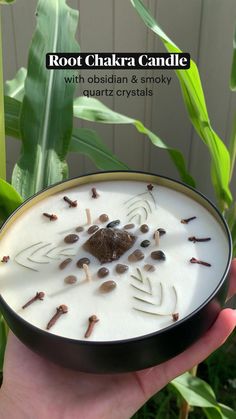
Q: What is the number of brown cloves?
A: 12